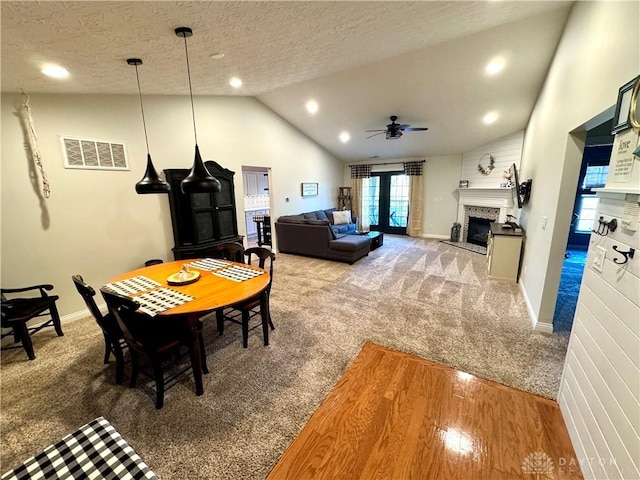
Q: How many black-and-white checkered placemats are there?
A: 4